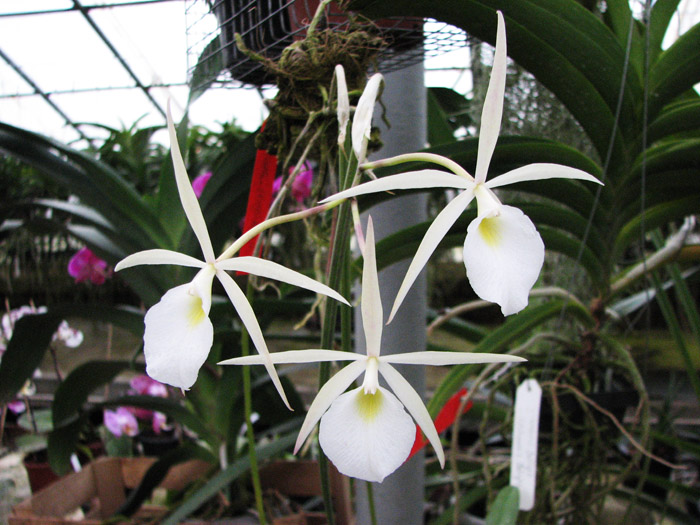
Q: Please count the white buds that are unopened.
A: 2